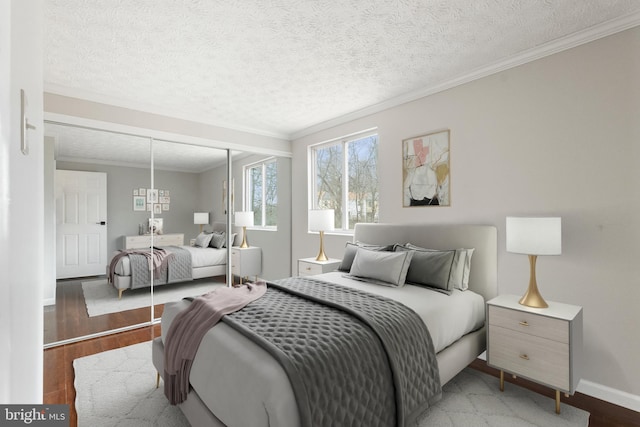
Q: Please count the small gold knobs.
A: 3